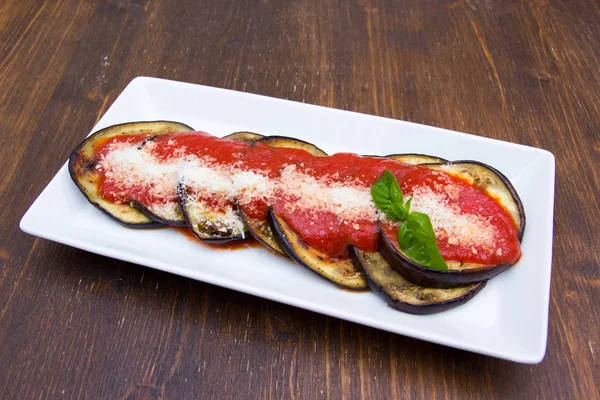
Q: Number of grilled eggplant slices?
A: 7